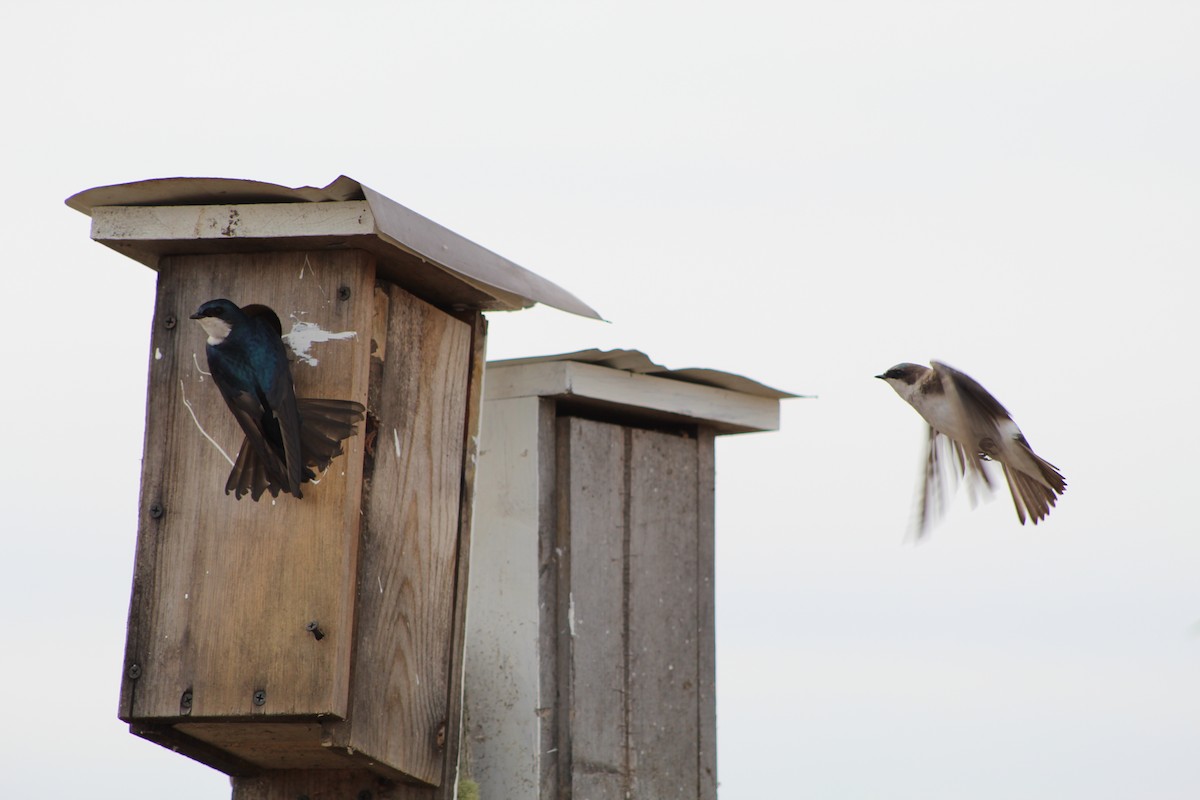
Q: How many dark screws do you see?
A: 7